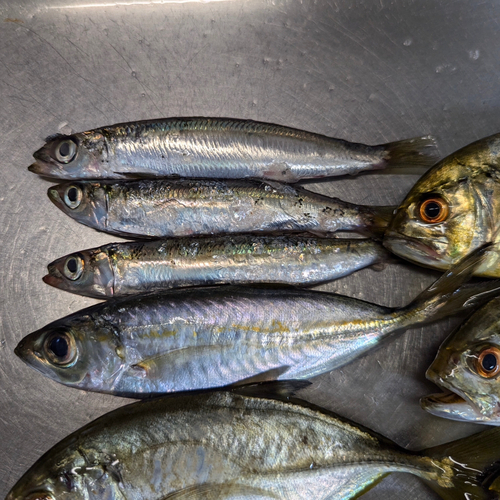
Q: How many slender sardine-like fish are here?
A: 3